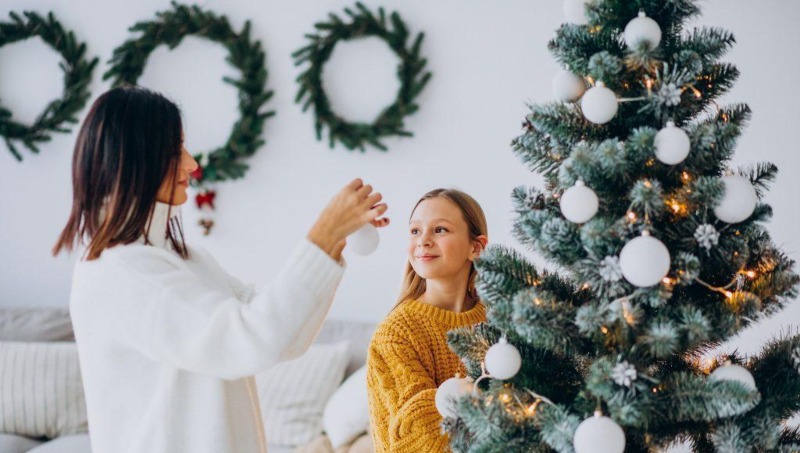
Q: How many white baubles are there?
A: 13